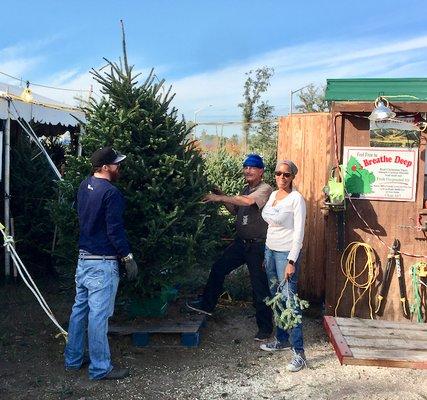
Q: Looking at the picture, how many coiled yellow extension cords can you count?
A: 1